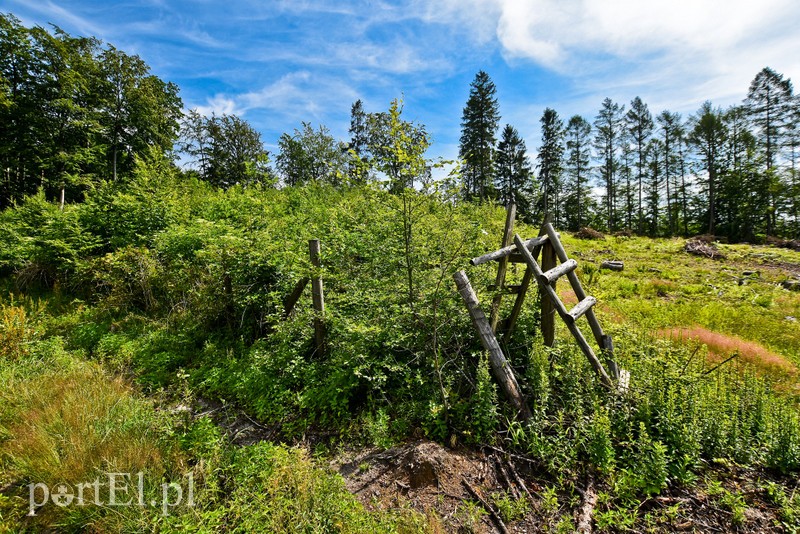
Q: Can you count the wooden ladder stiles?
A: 1